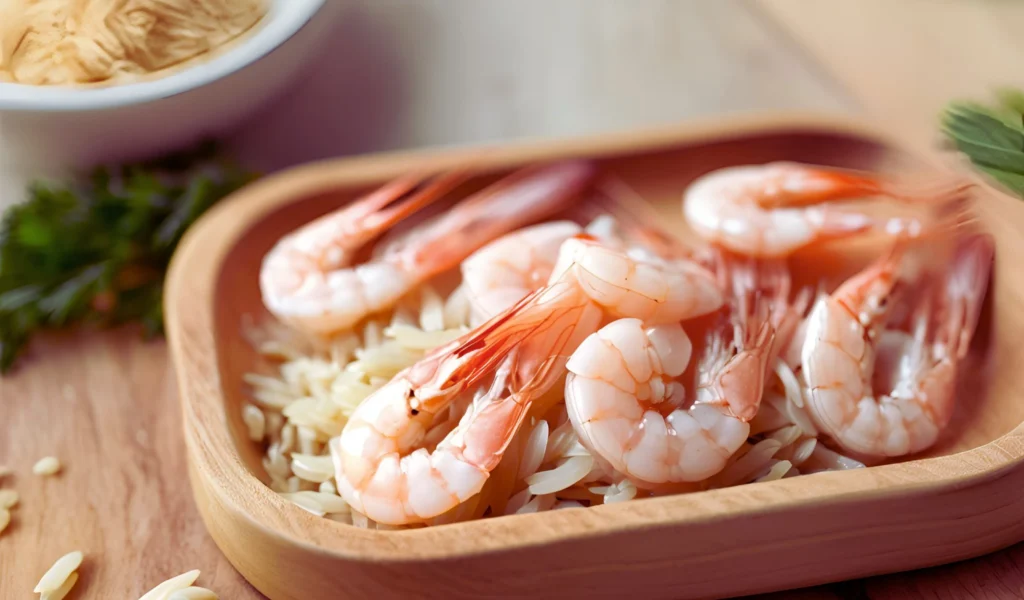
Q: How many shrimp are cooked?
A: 7